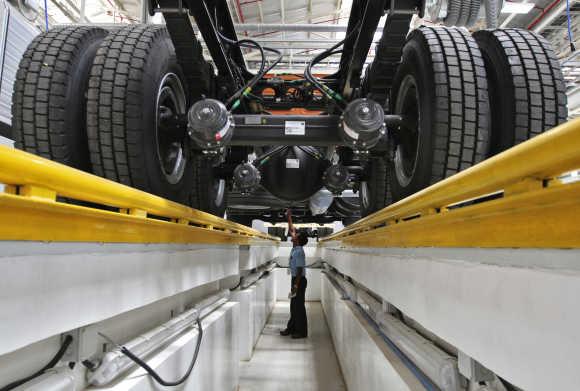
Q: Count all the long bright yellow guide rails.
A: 2